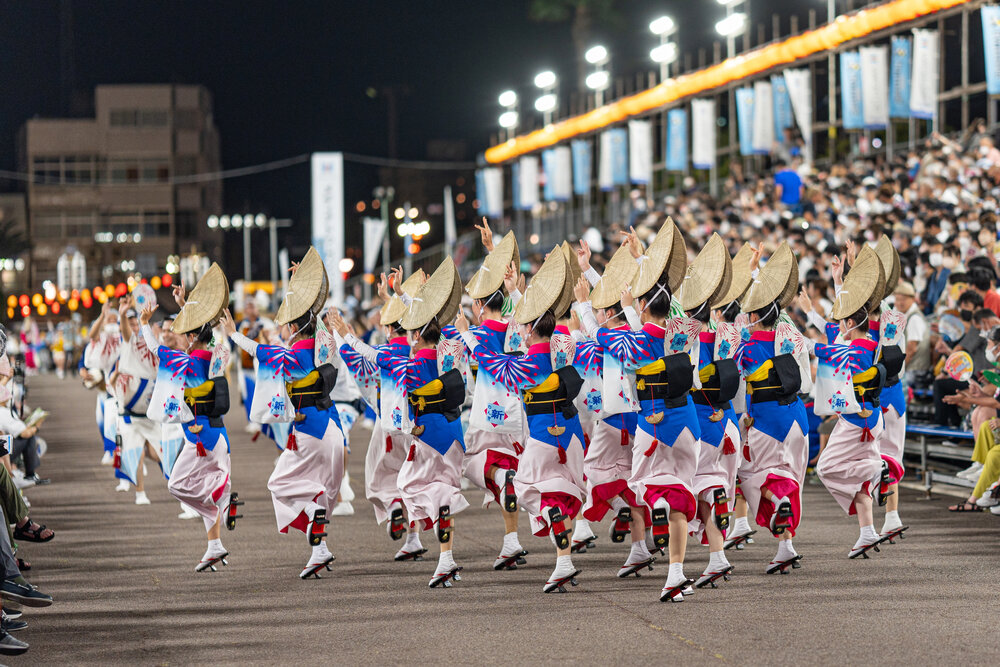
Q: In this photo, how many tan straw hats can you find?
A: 14